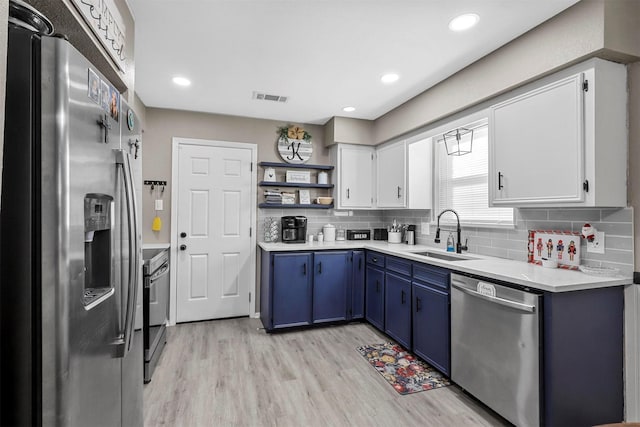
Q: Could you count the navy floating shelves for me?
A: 3